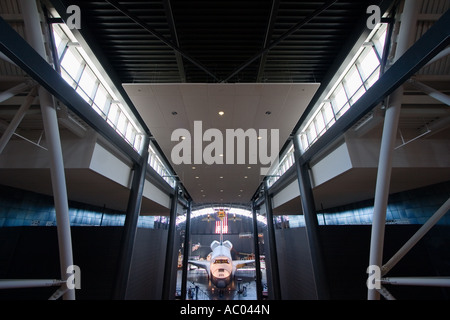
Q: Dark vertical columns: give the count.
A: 6